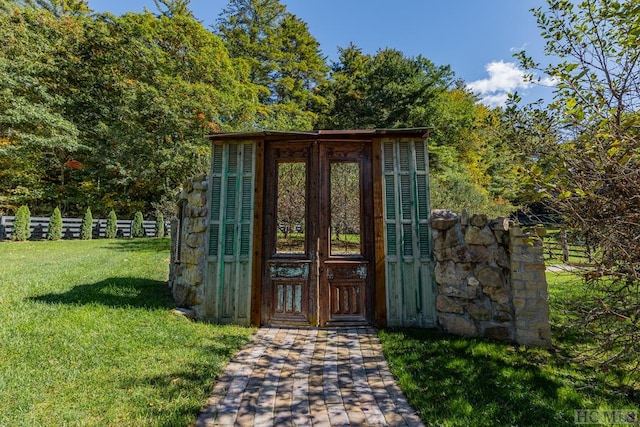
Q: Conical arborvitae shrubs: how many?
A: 6